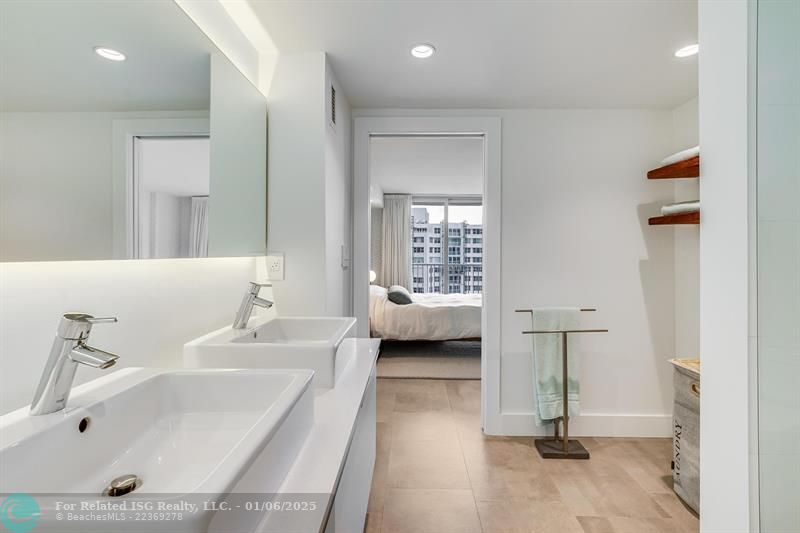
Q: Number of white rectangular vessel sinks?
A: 2